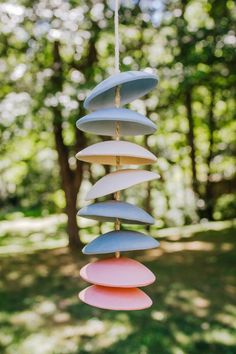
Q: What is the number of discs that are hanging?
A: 8